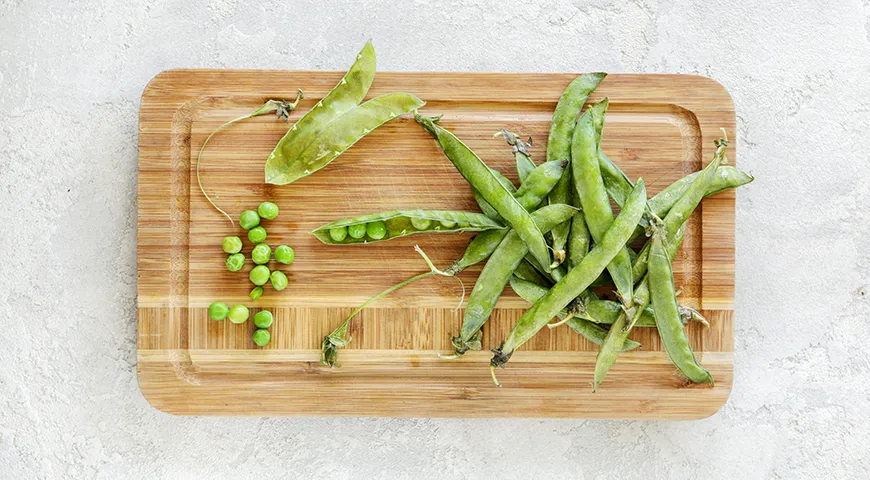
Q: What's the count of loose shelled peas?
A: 14